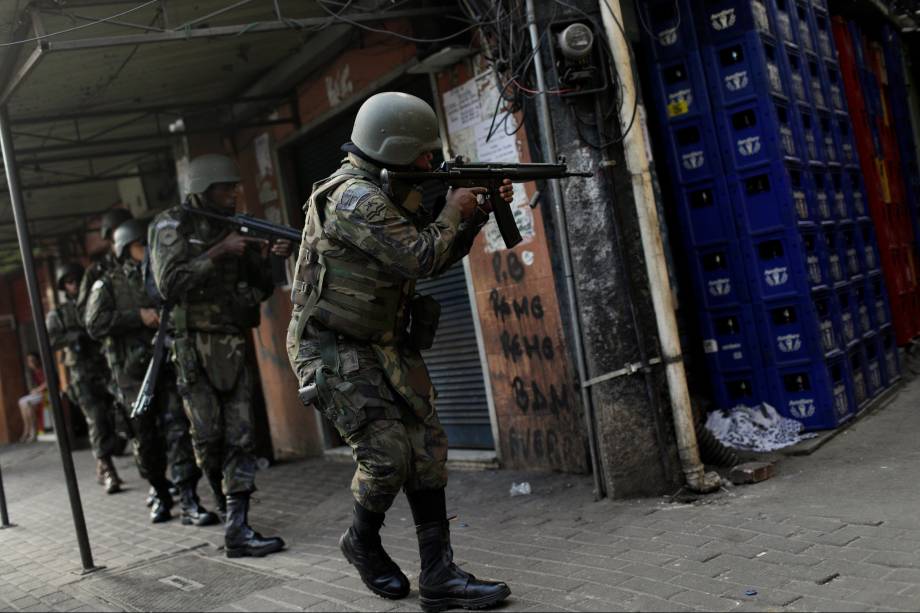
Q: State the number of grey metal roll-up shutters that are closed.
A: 1